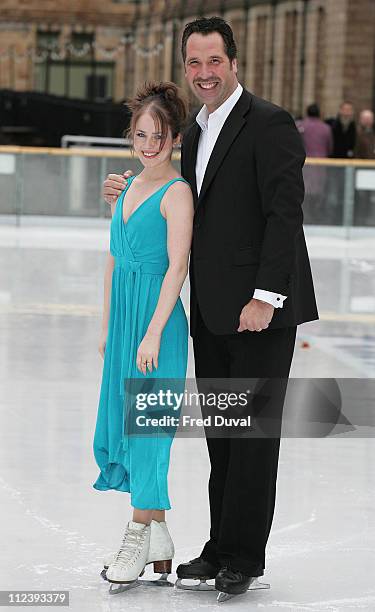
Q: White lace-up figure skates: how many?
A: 2